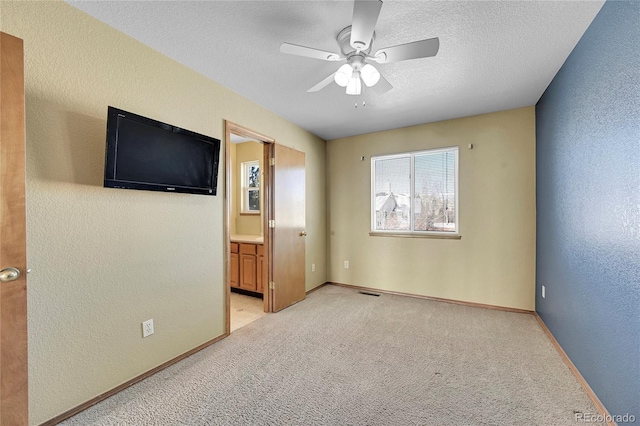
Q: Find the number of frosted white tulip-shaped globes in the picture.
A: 3